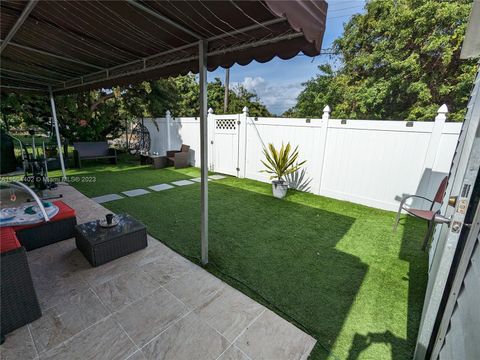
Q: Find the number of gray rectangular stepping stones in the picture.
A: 6